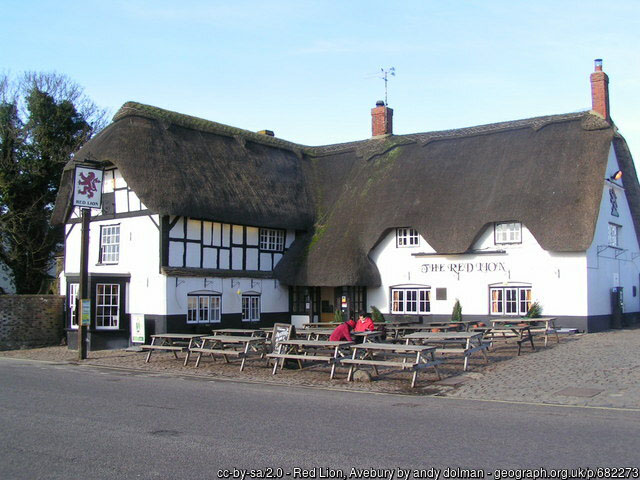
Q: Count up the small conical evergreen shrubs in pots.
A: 4